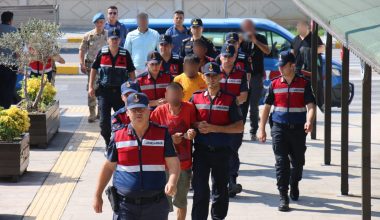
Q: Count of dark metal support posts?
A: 4